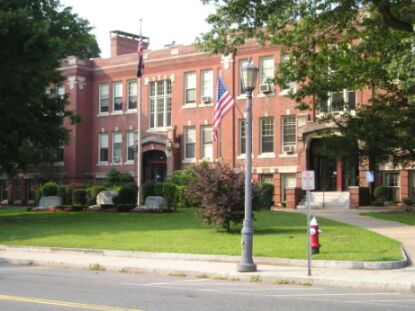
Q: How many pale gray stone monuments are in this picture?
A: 3